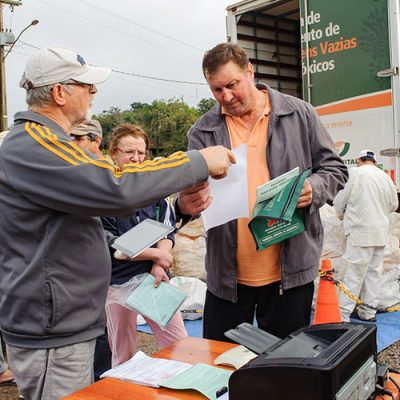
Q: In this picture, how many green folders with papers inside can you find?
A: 1